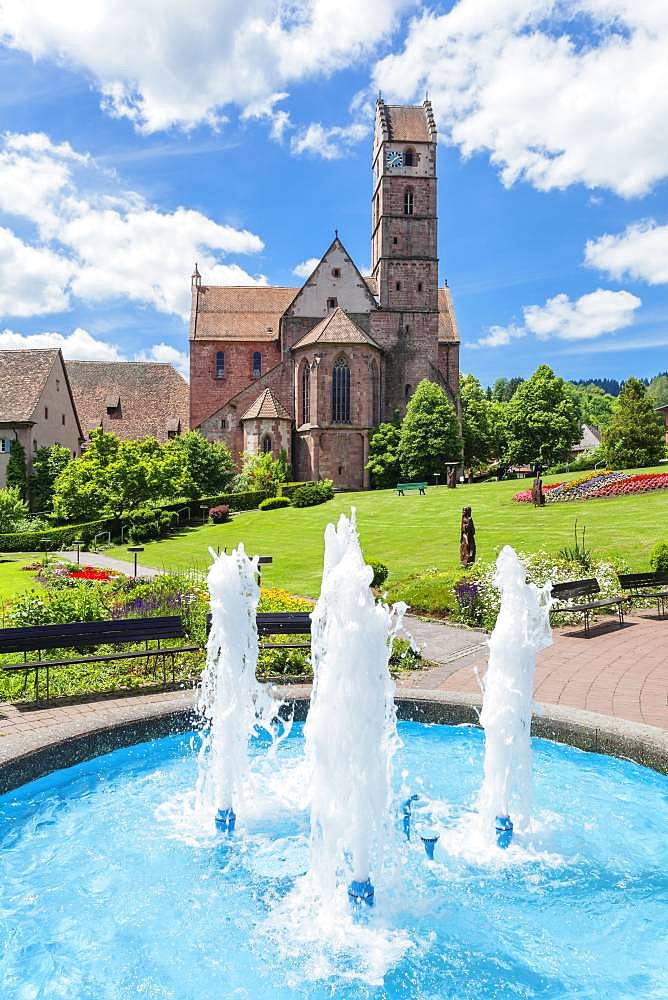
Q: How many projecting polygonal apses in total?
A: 2